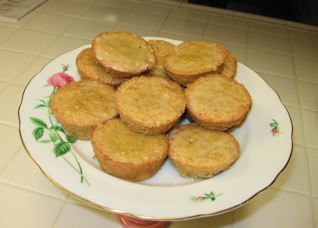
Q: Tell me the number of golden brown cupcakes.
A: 10